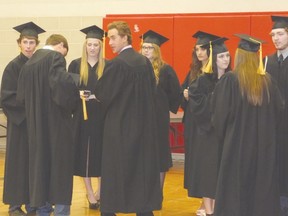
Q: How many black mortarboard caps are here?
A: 7